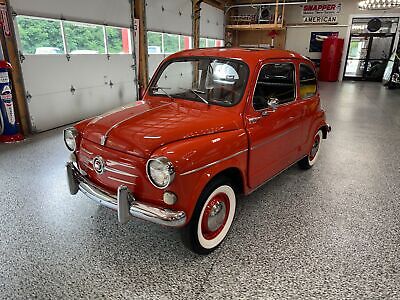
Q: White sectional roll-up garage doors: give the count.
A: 3